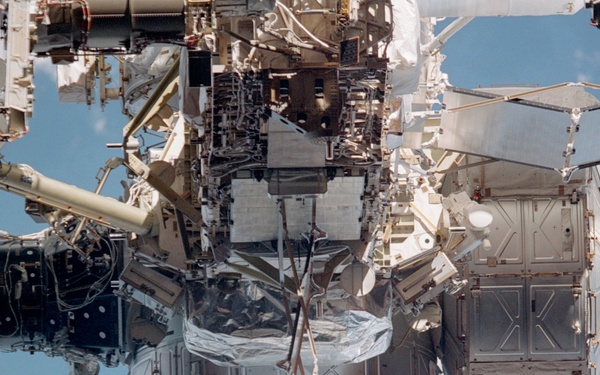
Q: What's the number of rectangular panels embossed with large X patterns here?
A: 4